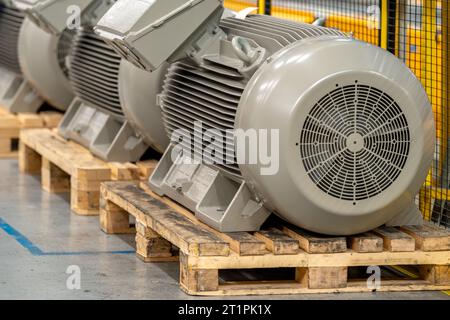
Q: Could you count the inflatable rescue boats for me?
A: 0